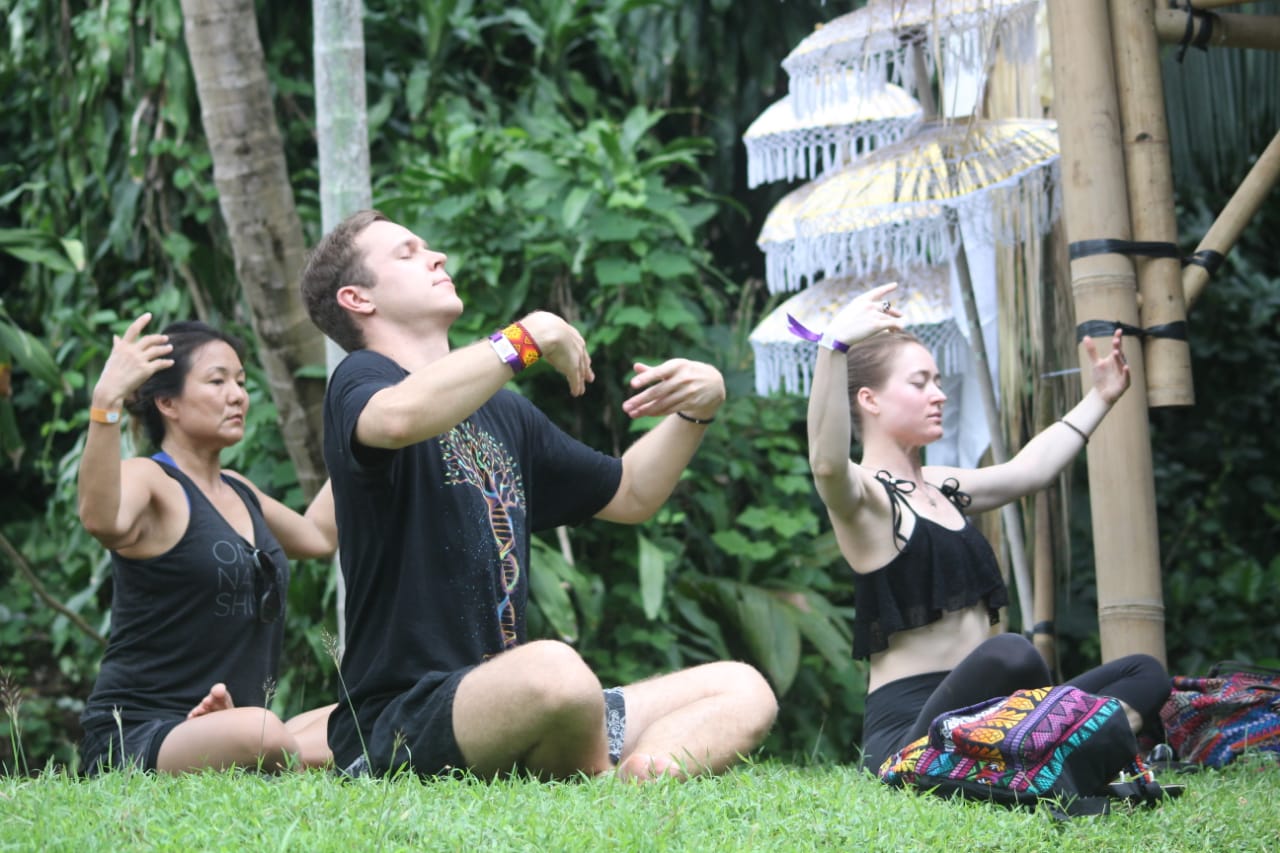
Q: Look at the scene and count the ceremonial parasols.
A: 5